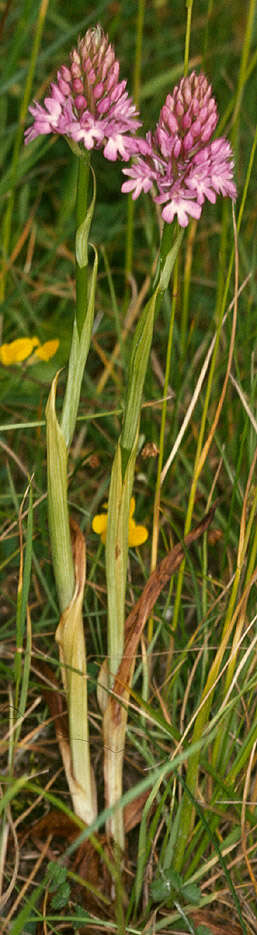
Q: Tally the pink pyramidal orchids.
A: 2